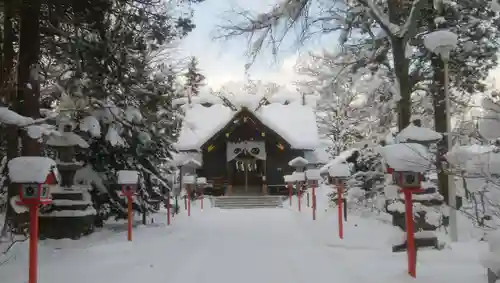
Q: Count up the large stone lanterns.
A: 2